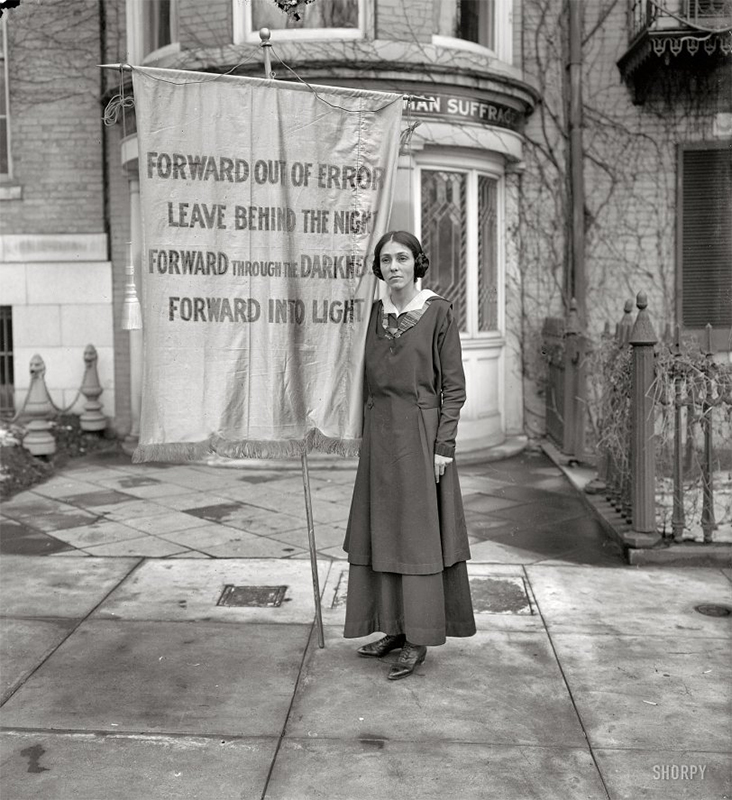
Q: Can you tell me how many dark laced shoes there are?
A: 2